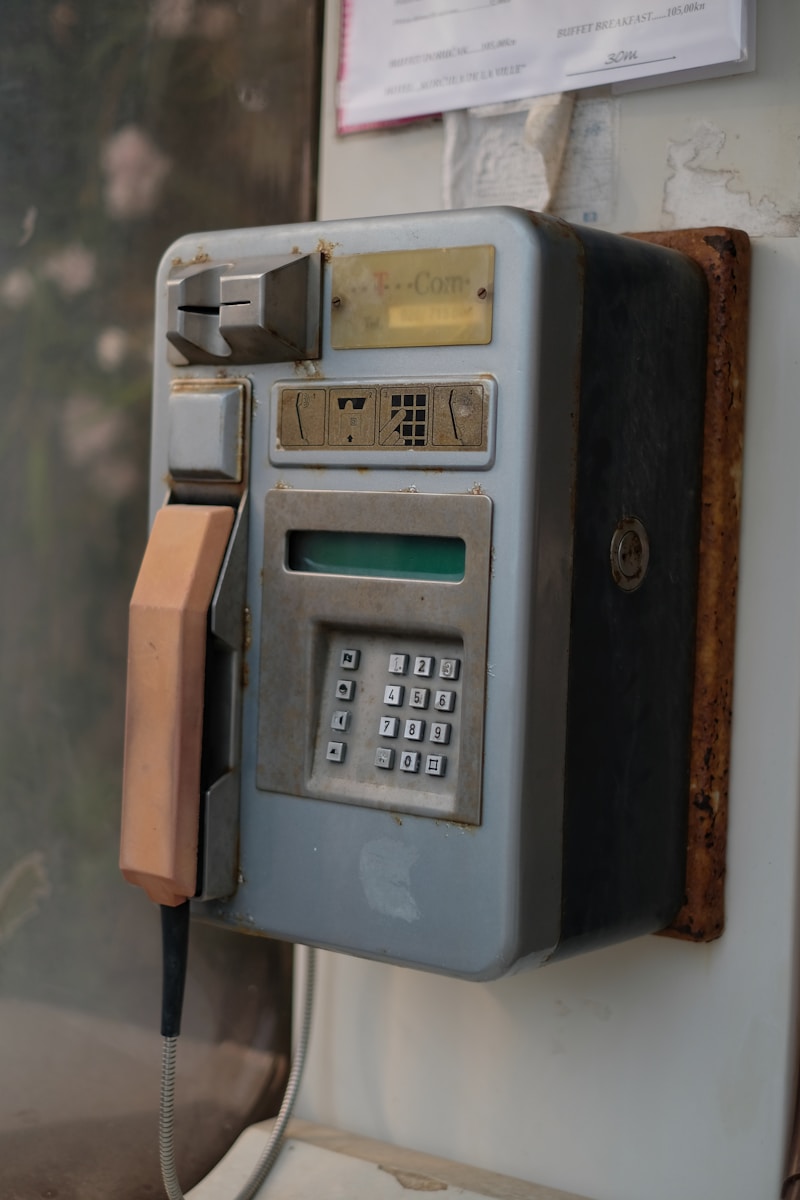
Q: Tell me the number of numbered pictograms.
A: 4